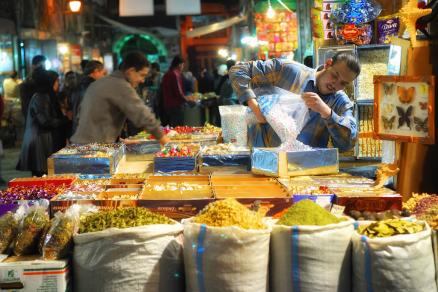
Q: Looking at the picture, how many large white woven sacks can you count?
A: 4